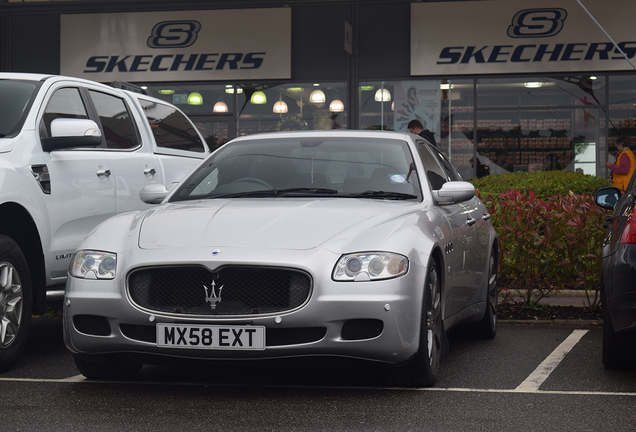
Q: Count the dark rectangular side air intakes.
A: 2